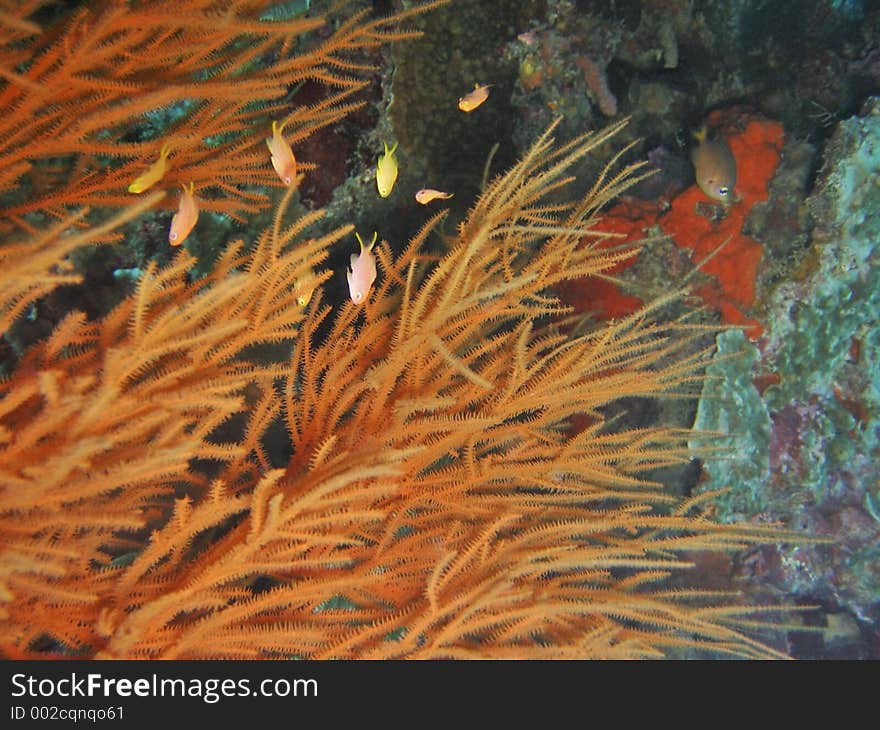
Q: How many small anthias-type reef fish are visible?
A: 8